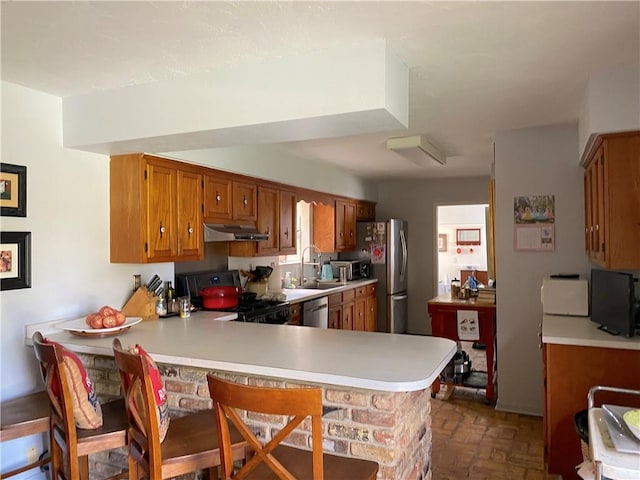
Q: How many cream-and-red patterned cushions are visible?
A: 2